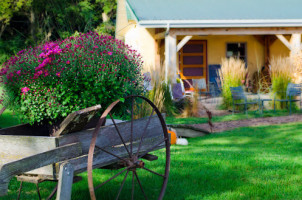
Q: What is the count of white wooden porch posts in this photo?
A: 2